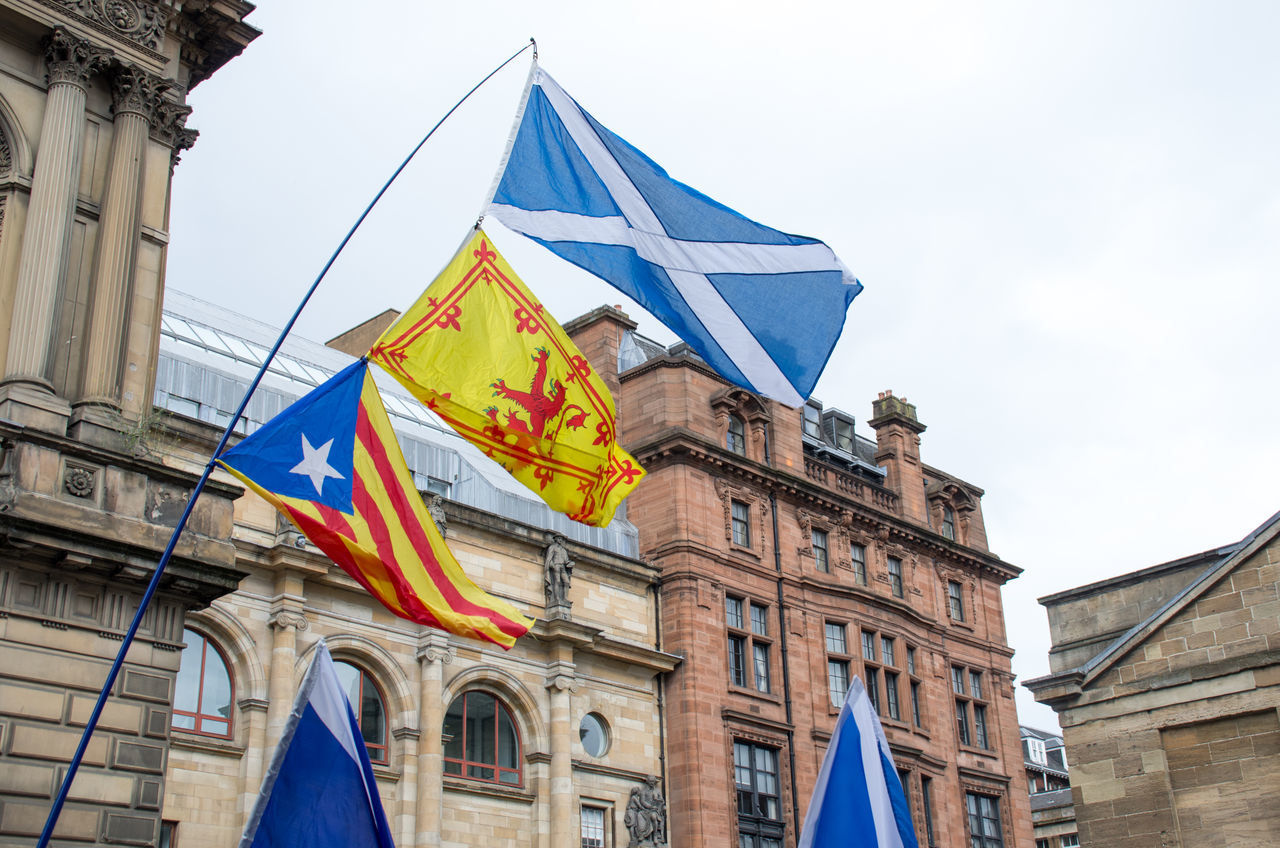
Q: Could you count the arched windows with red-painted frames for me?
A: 3